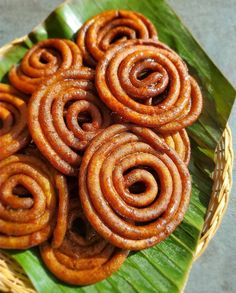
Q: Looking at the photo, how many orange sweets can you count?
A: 9